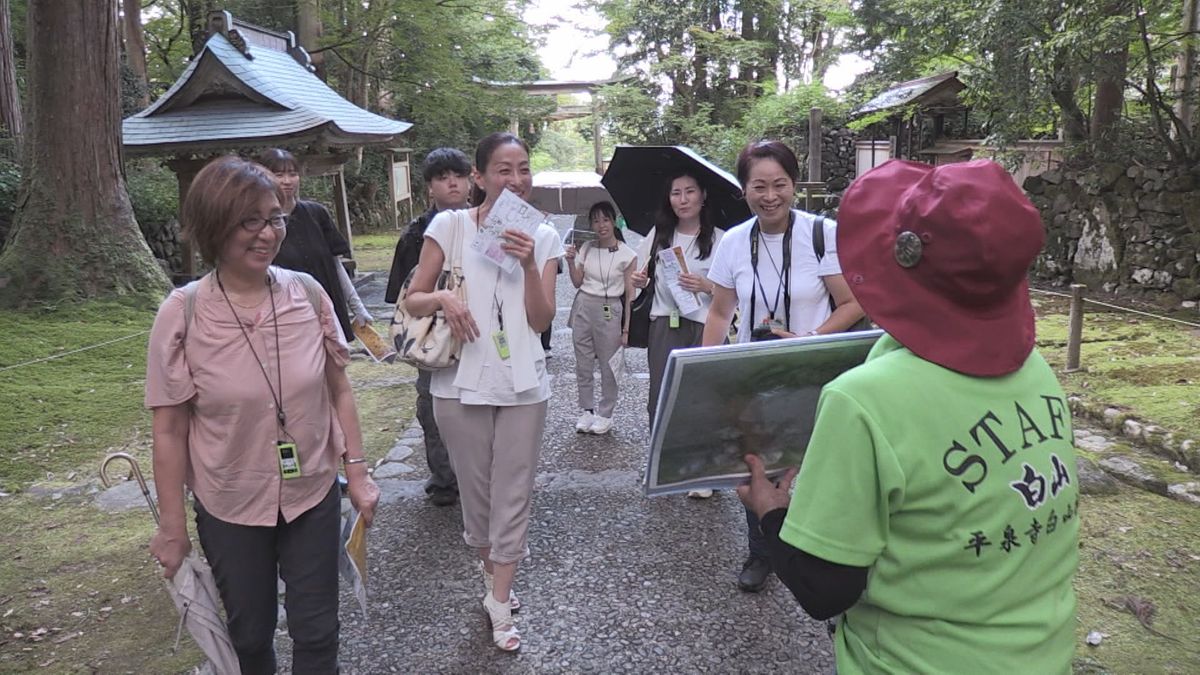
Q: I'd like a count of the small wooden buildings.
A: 2